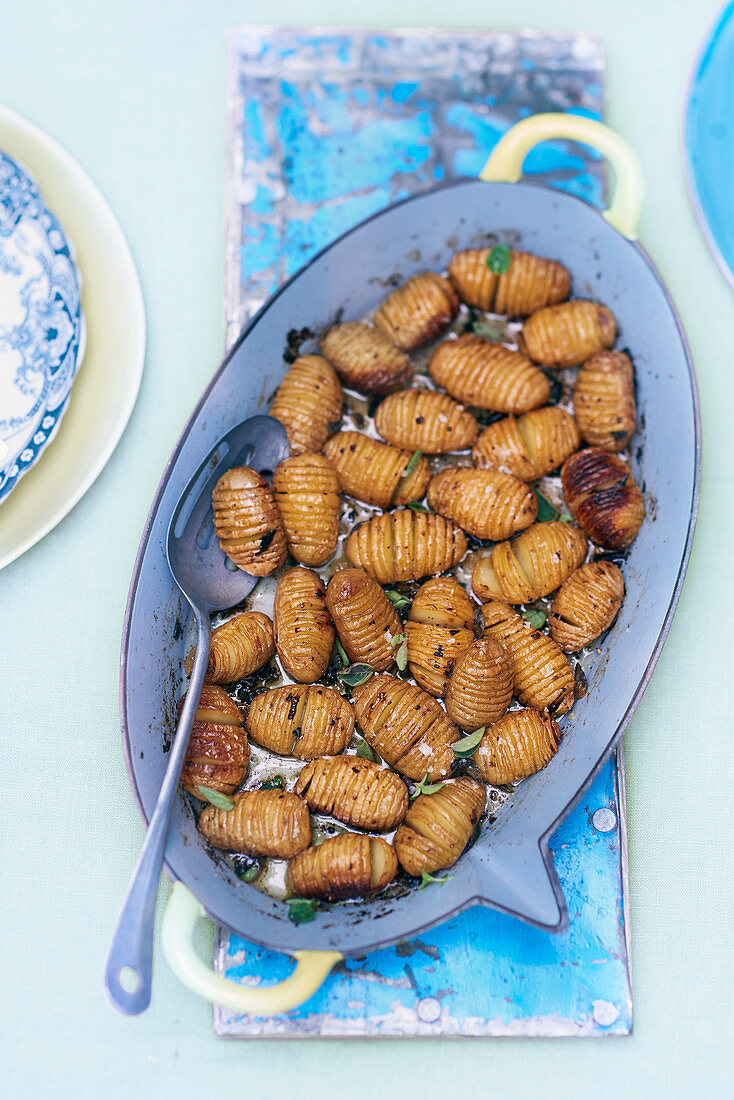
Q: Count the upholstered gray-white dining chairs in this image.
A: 0